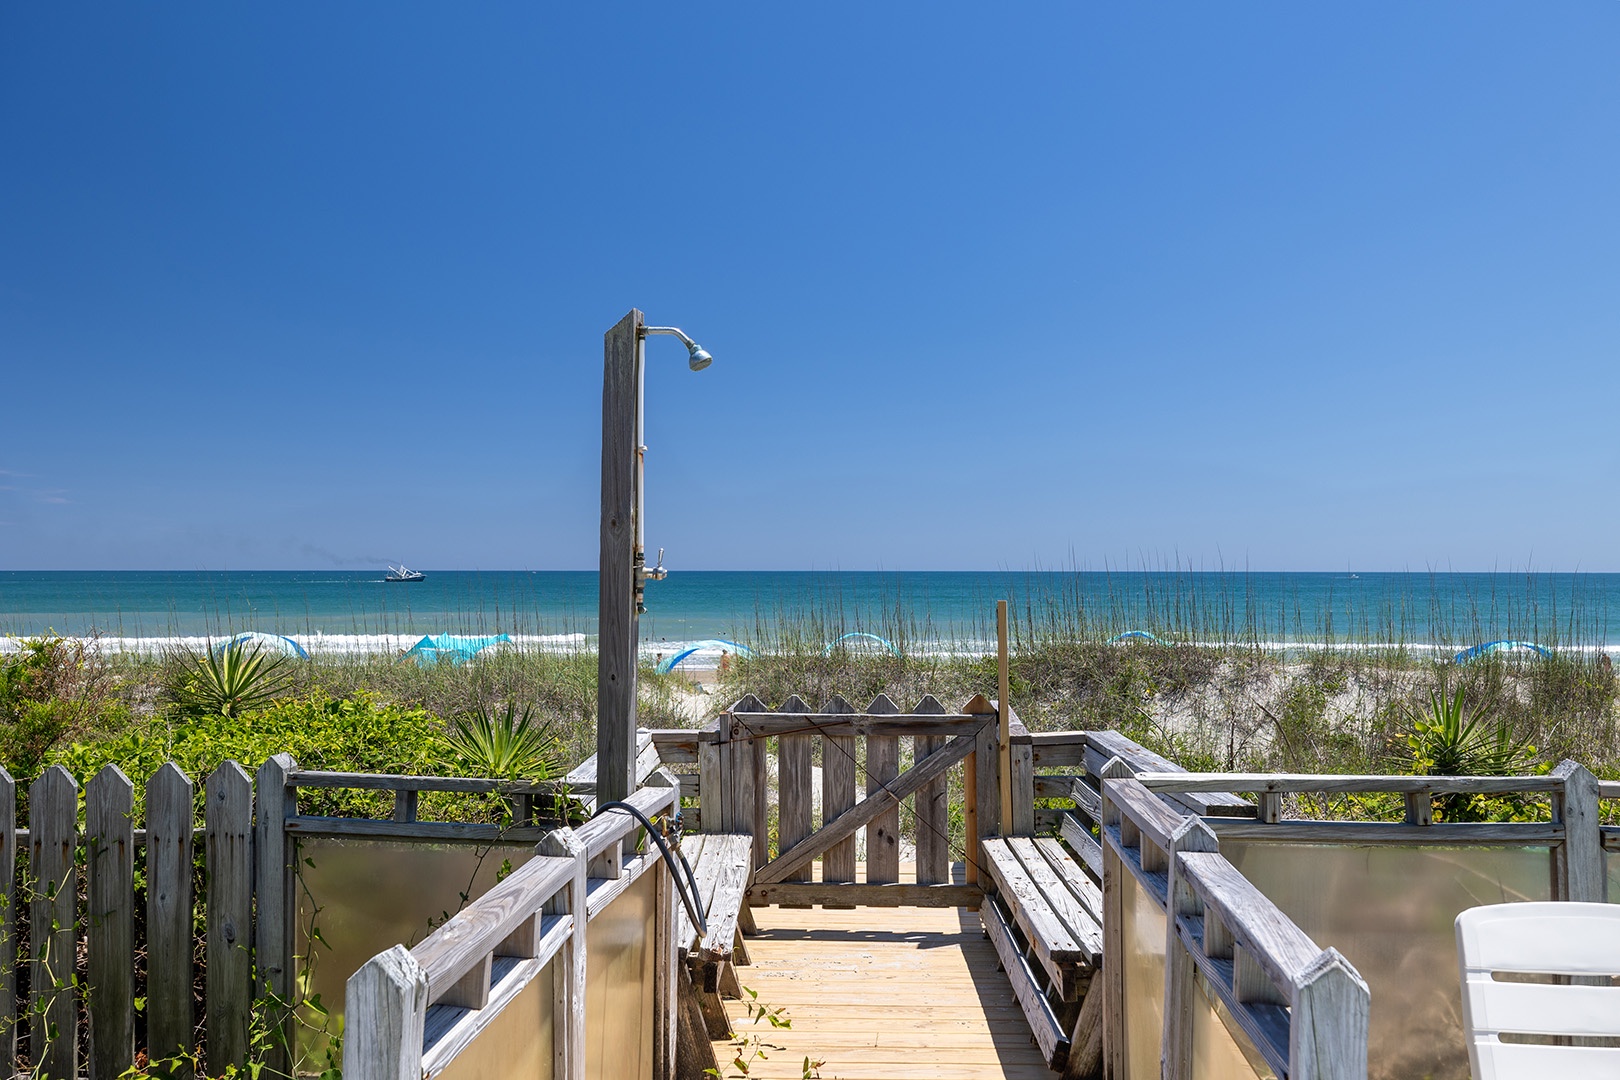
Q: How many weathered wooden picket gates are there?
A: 1